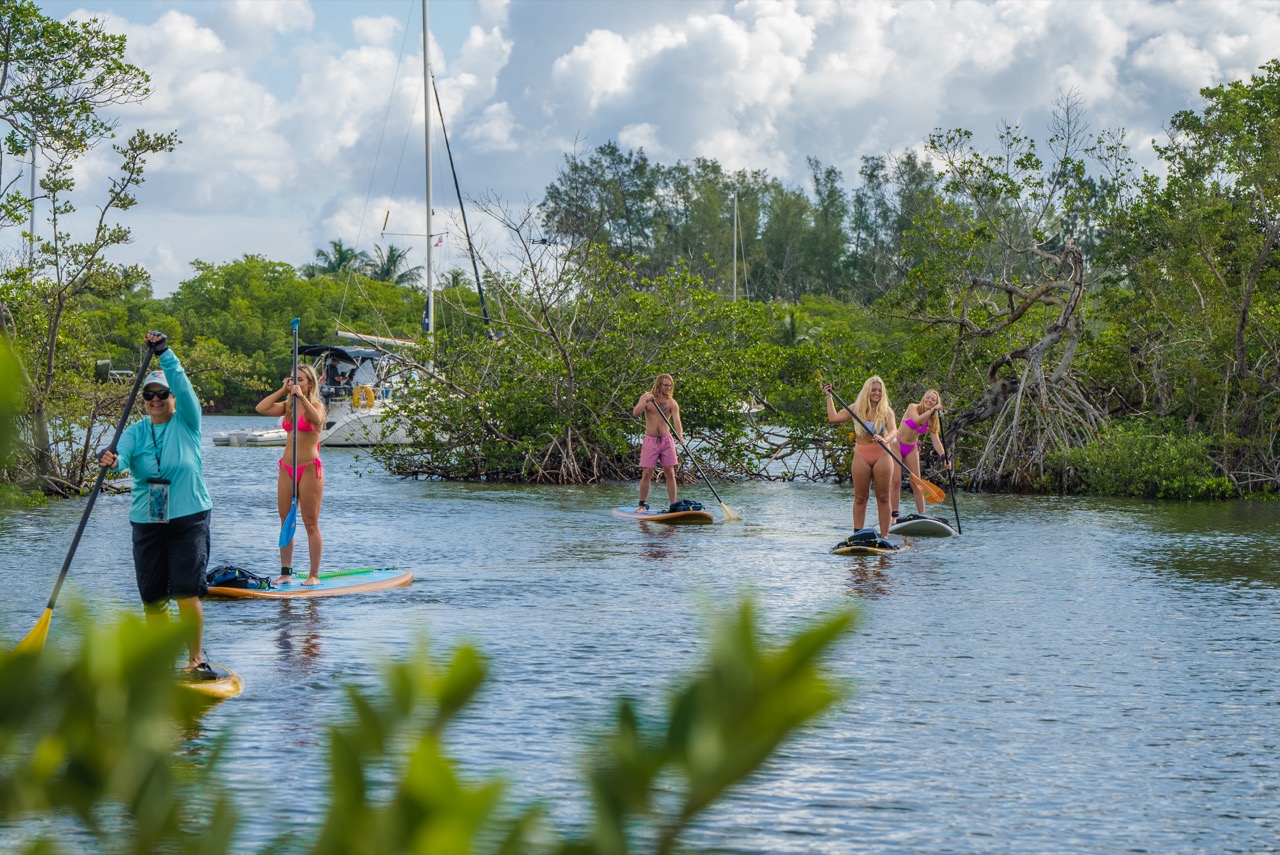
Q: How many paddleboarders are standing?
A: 5